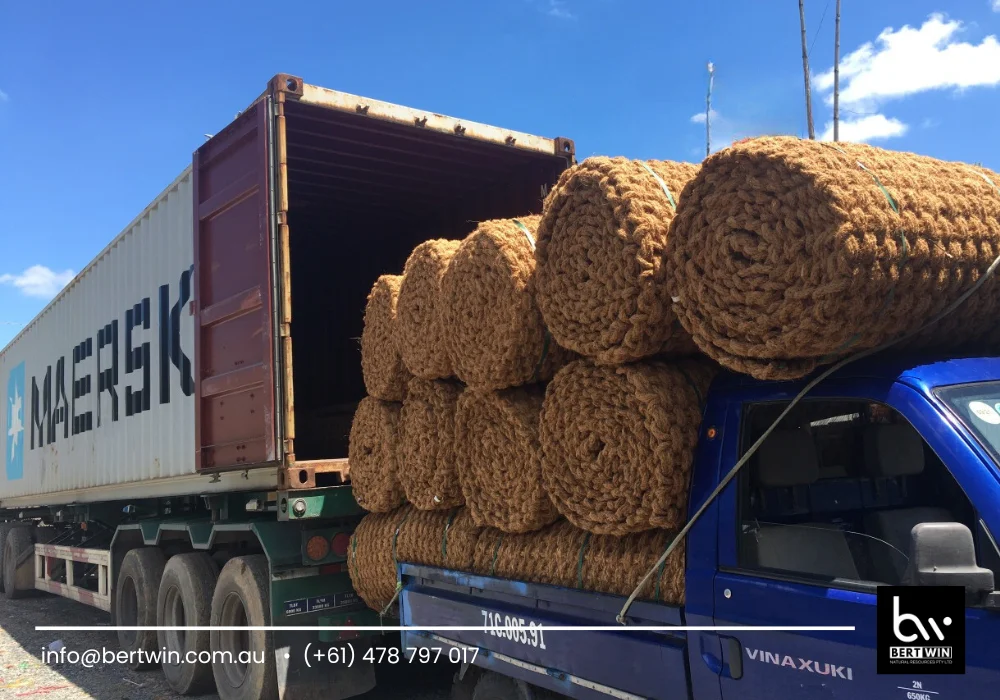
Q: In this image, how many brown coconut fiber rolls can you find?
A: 11